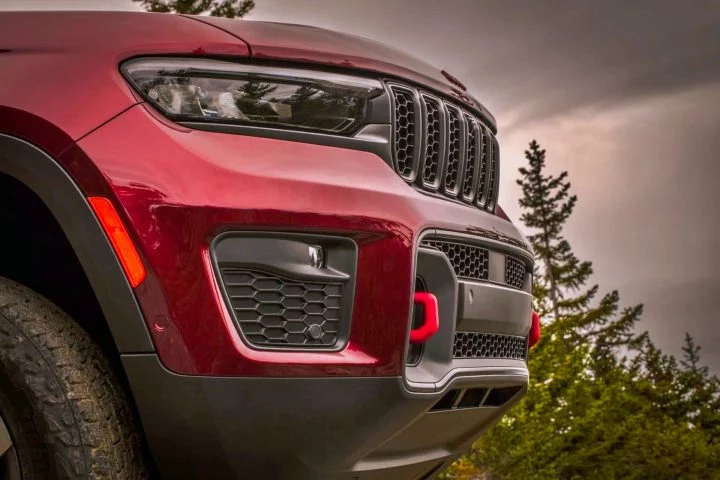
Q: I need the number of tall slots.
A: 6